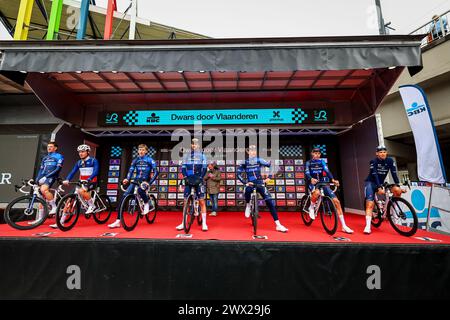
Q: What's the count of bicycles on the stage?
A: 7